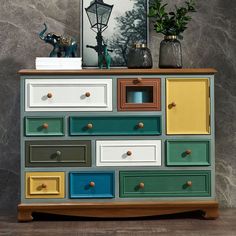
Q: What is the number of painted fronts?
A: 11